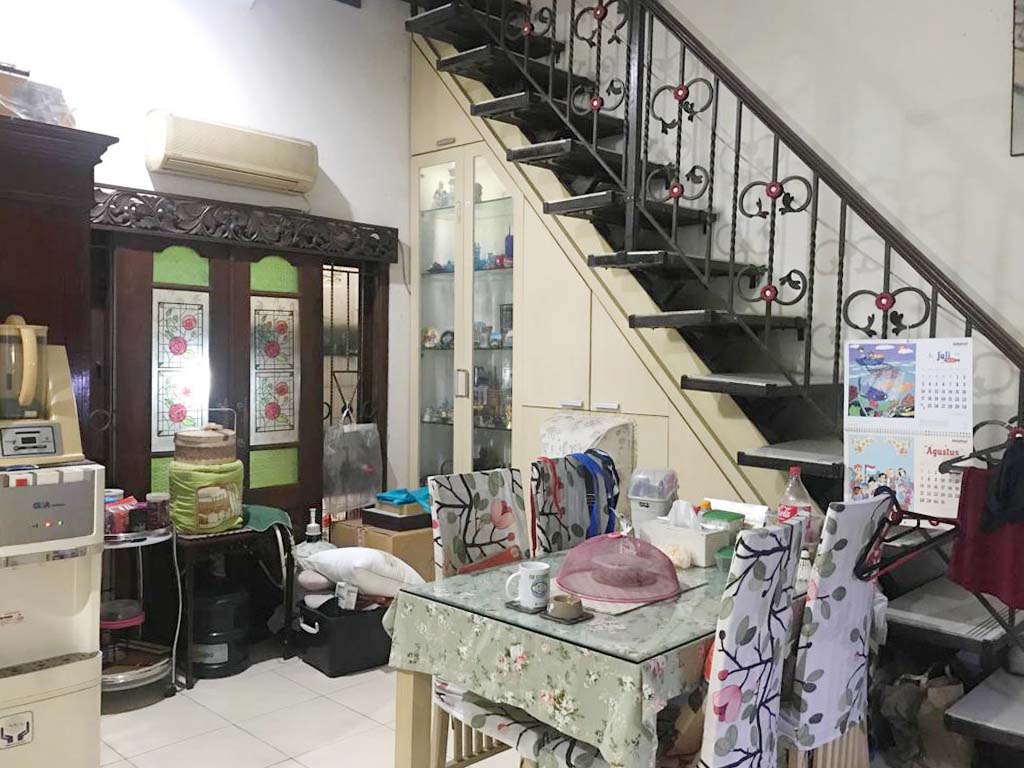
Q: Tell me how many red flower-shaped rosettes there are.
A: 9